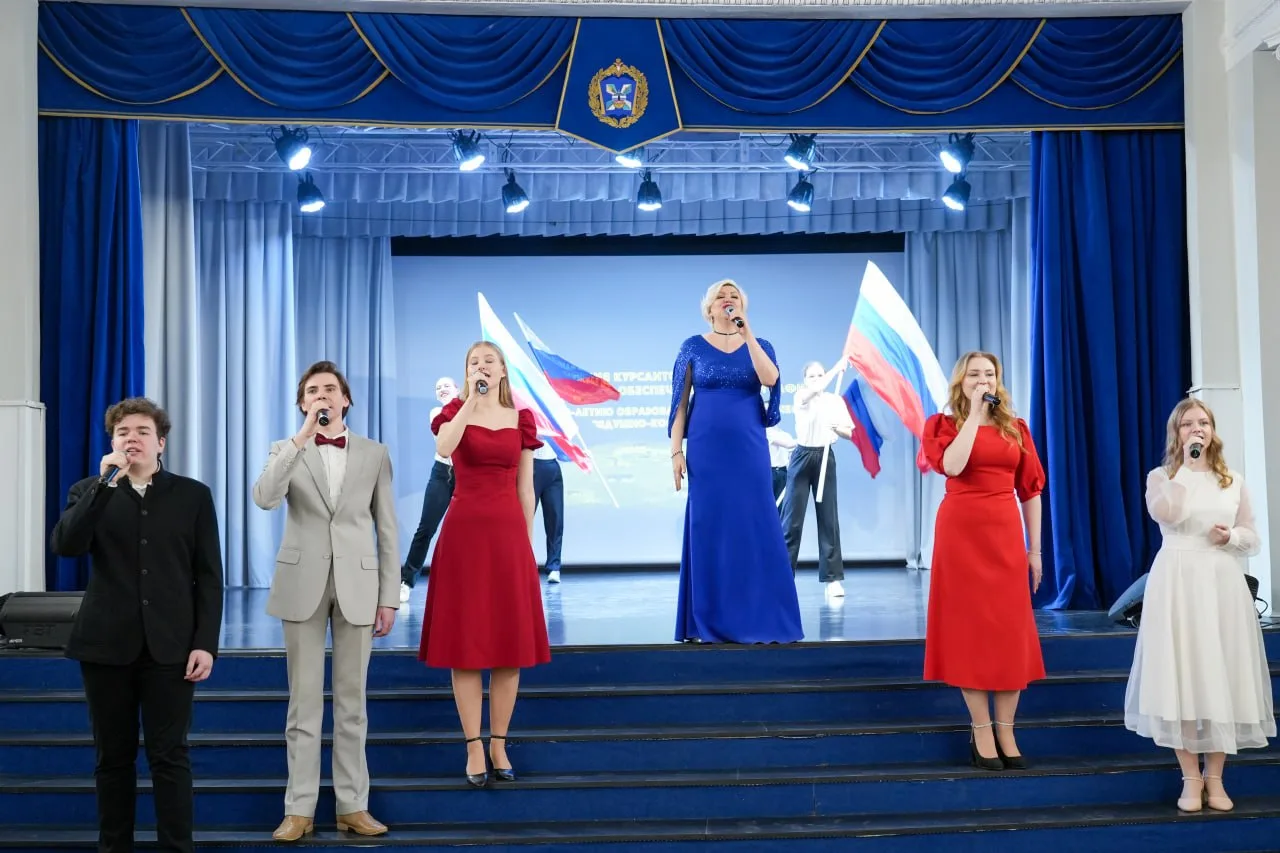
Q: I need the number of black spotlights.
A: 10